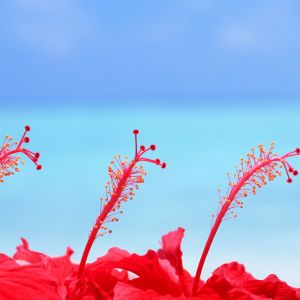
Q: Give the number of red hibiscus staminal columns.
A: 3